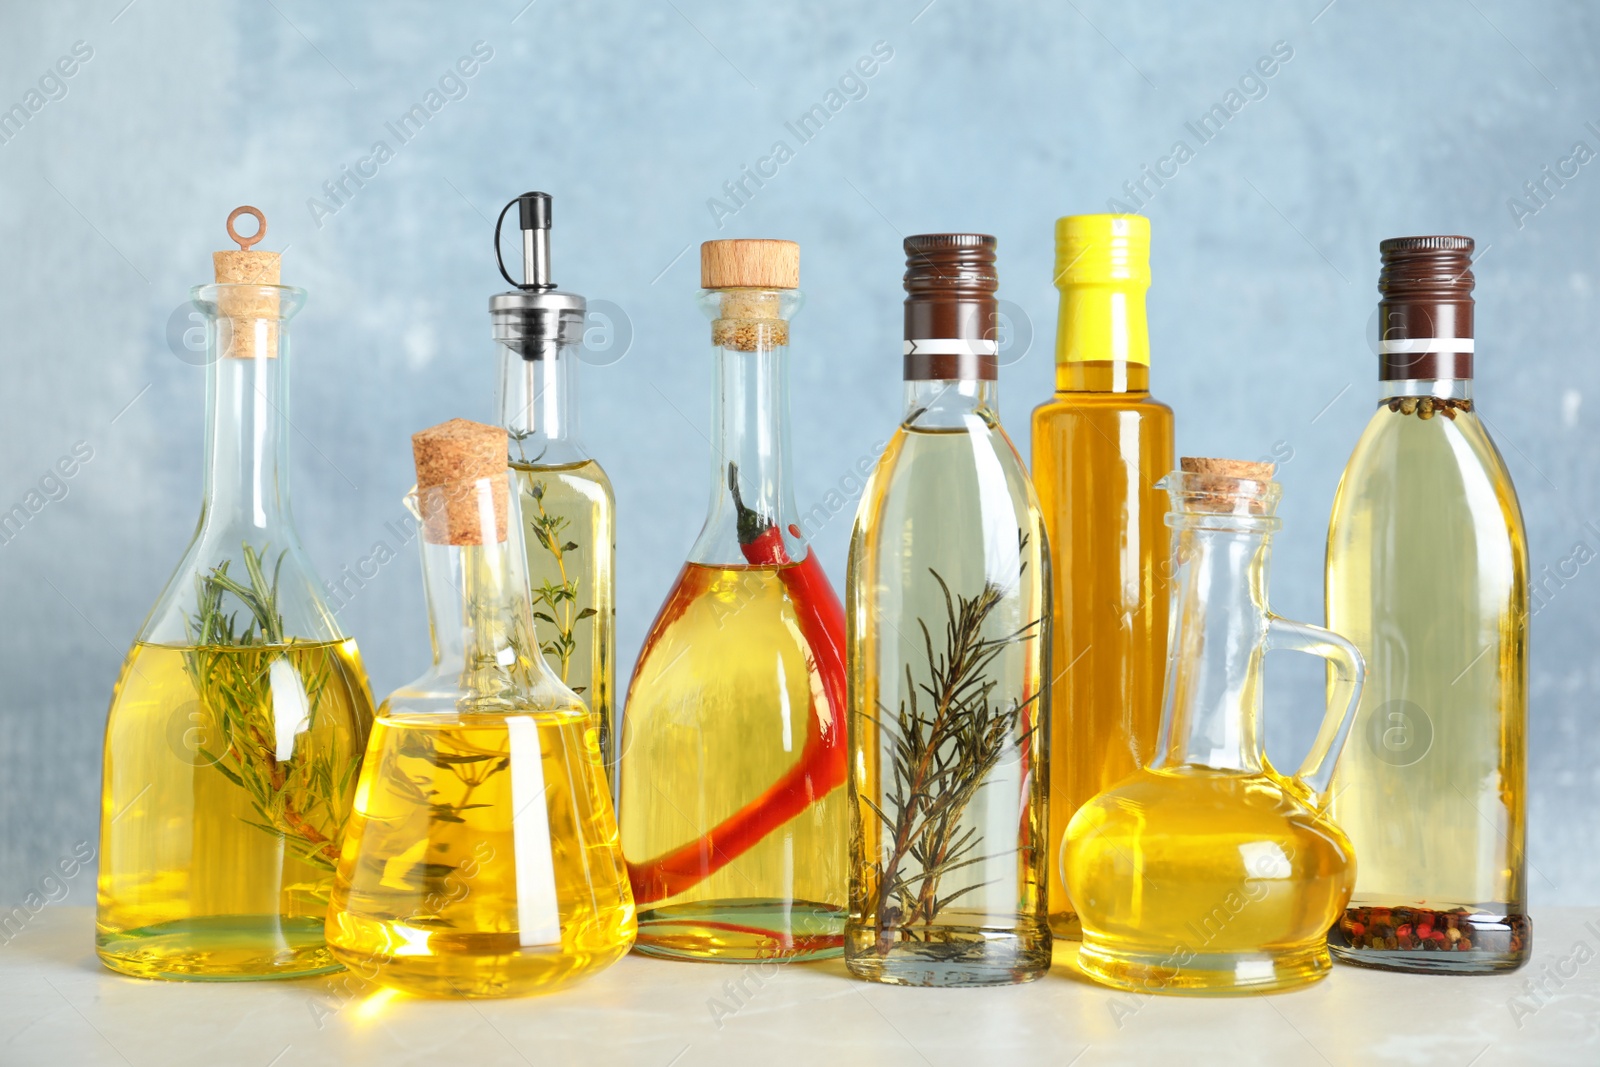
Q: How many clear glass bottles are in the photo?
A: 8